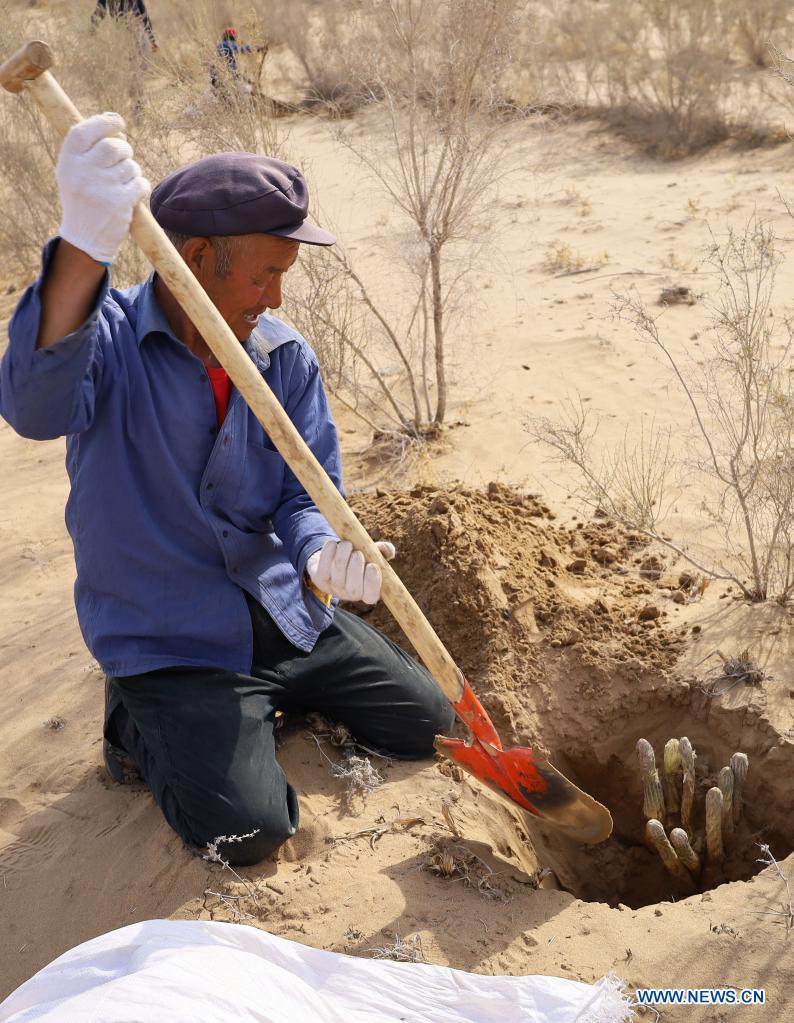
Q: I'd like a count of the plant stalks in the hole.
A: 8